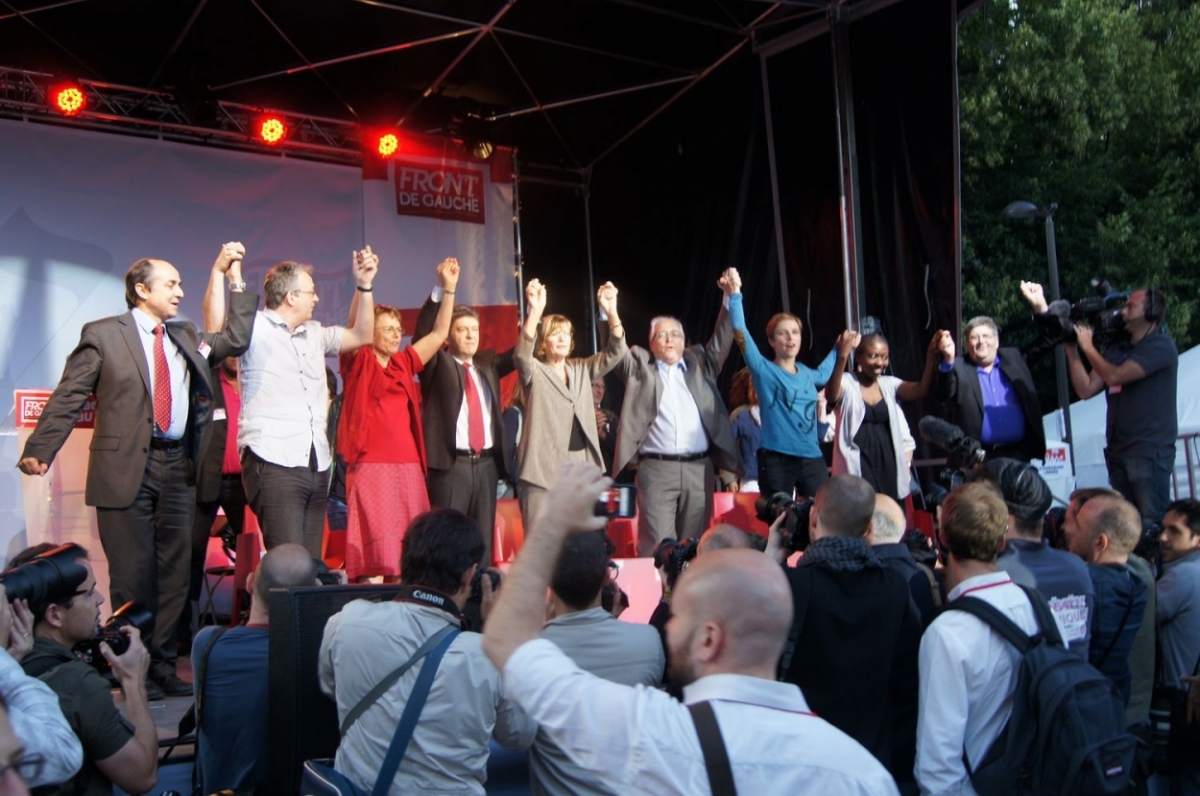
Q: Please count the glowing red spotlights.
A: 3